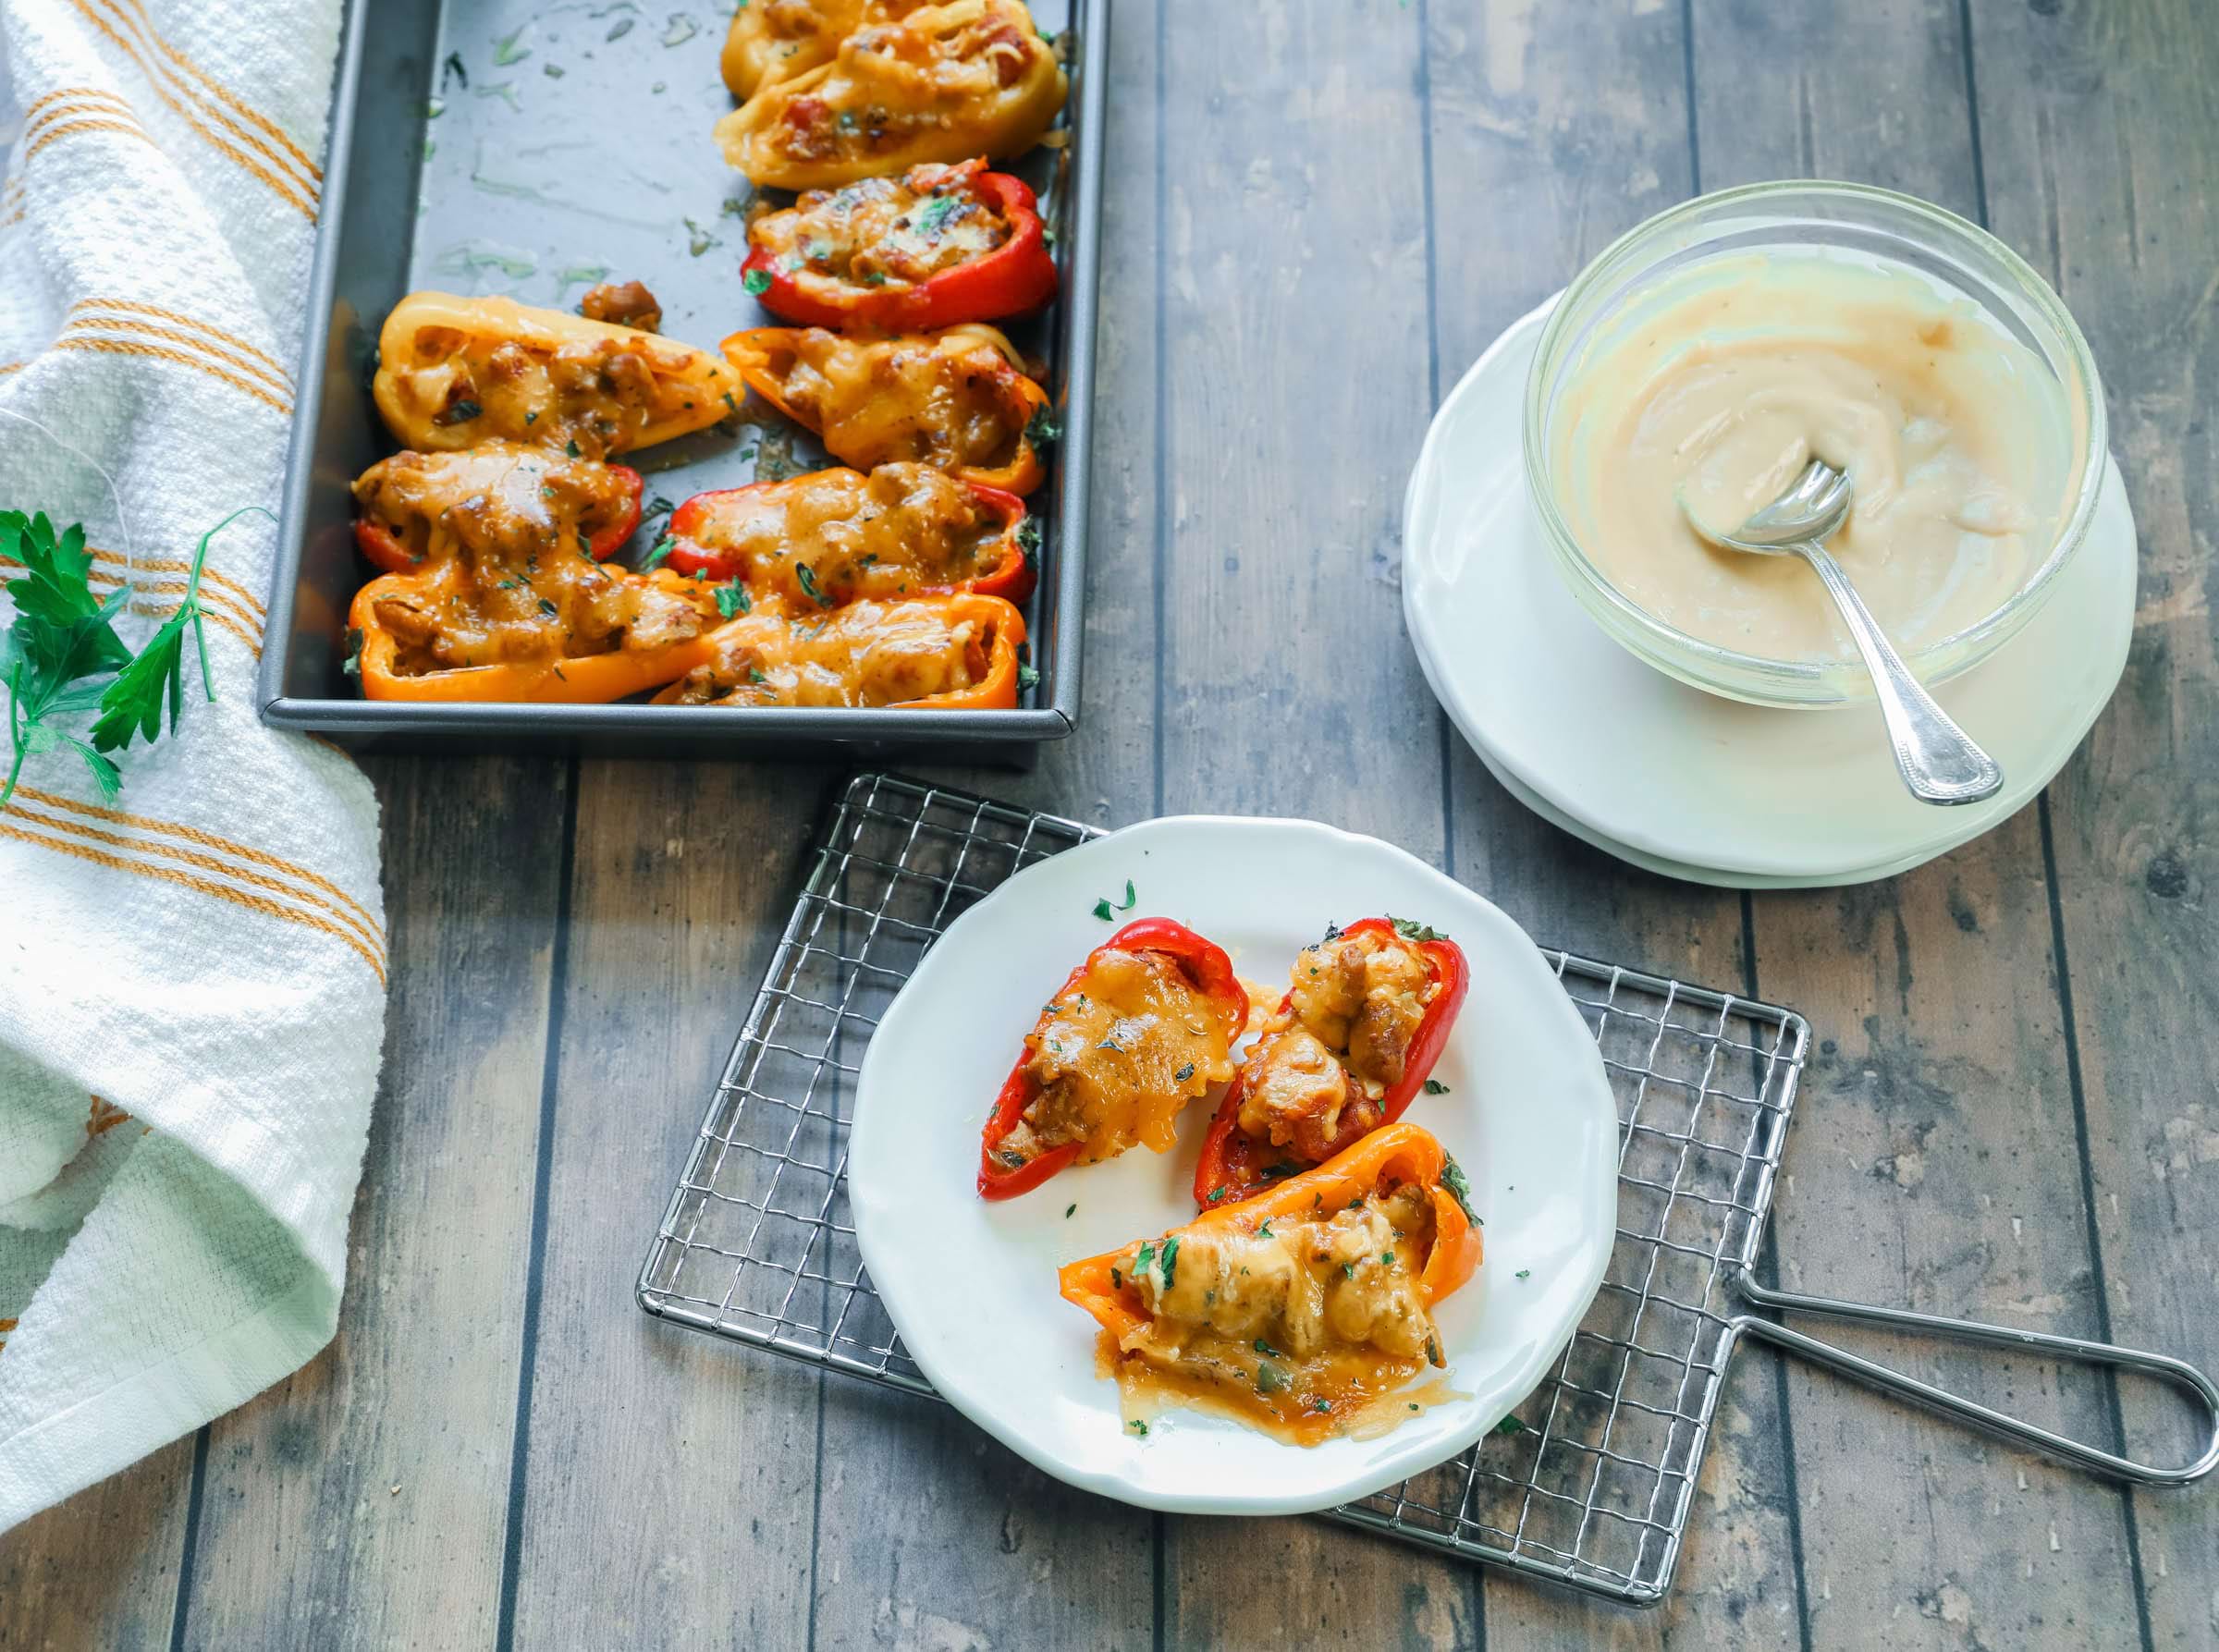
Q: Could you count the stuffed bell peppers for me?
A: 12